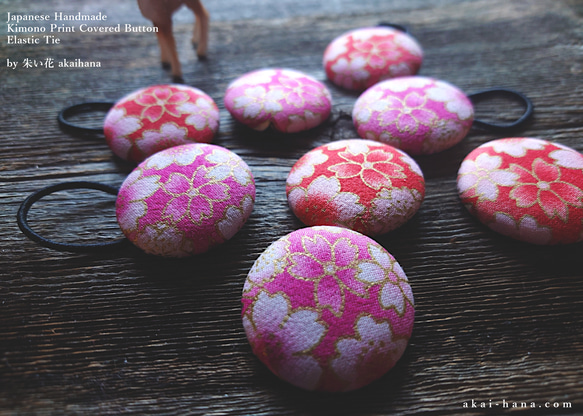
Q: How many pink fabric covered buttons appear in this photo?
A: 4